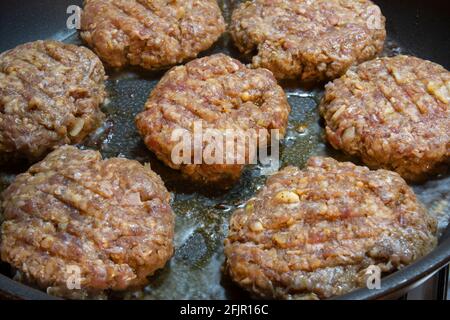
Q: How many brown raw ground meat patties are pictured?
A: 7